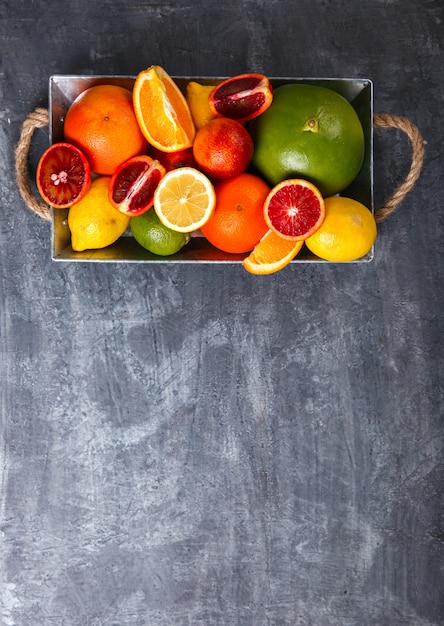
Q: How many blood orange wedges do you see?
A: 2